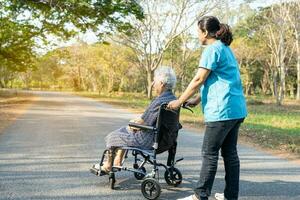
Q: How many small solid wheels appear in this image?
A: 2